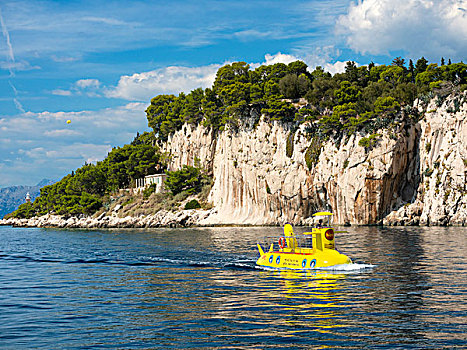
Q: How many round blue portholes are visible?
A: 4